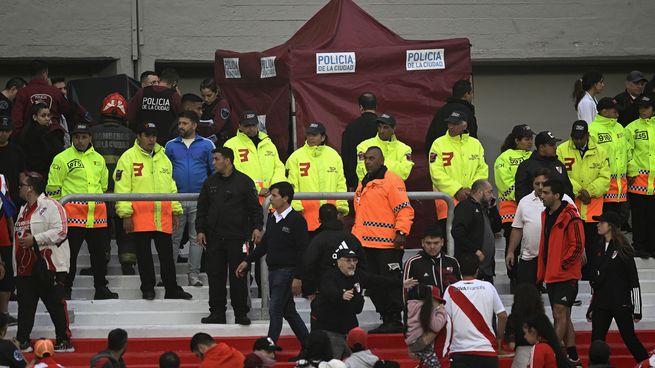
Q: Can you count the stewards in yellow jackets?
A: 10